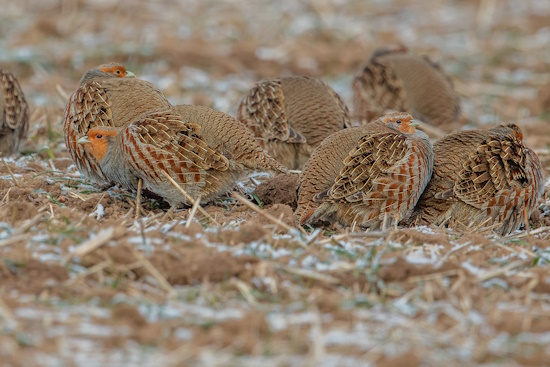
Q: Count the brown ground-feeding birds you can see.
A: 7